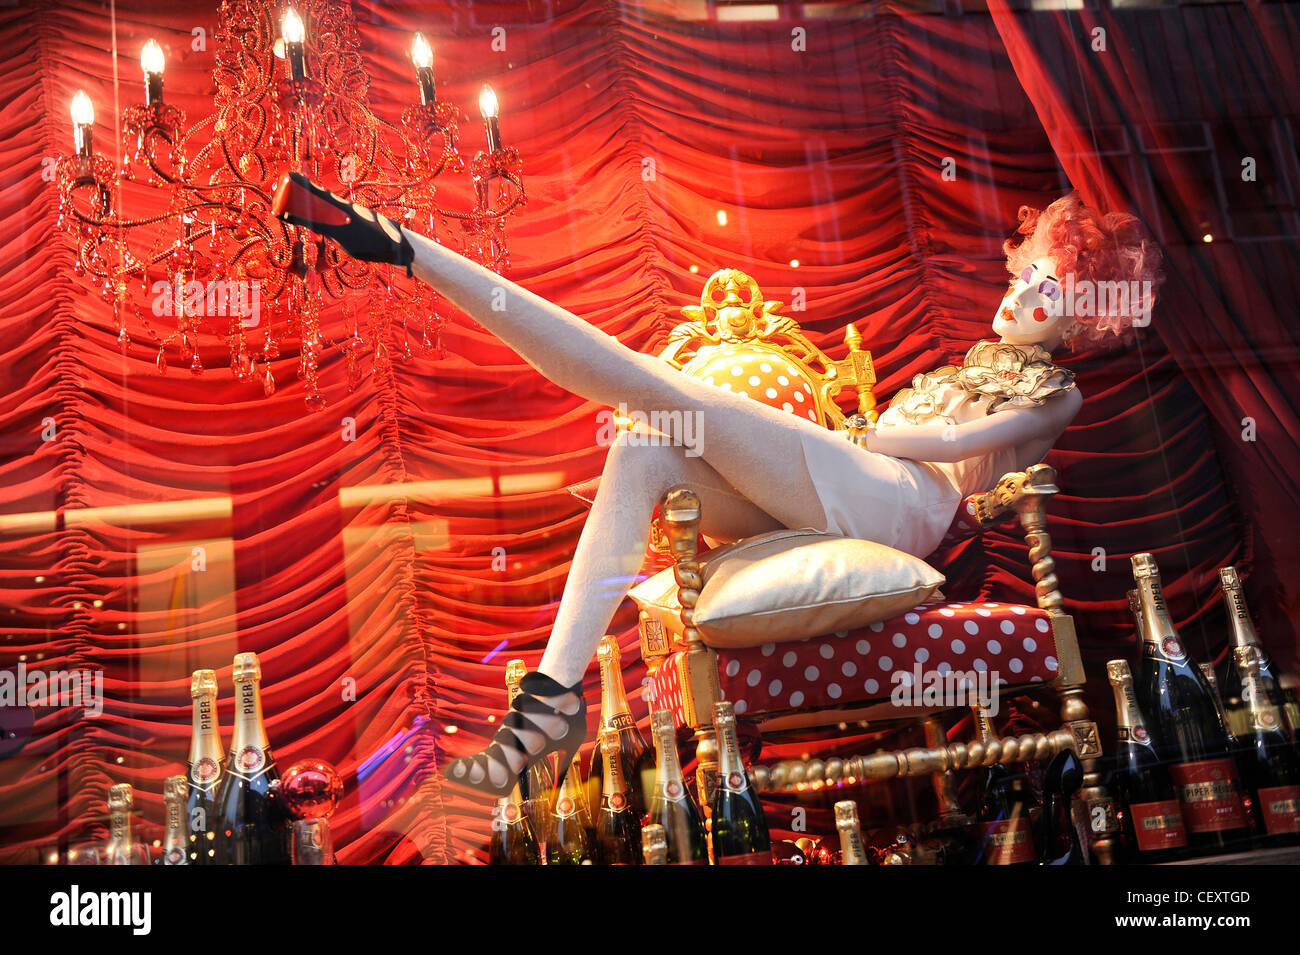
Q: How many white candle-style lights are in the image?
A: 5